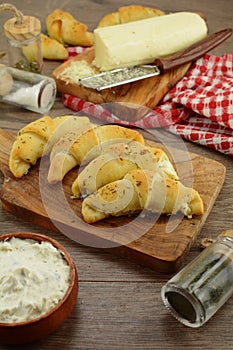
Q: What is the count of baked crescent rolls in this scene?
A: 7